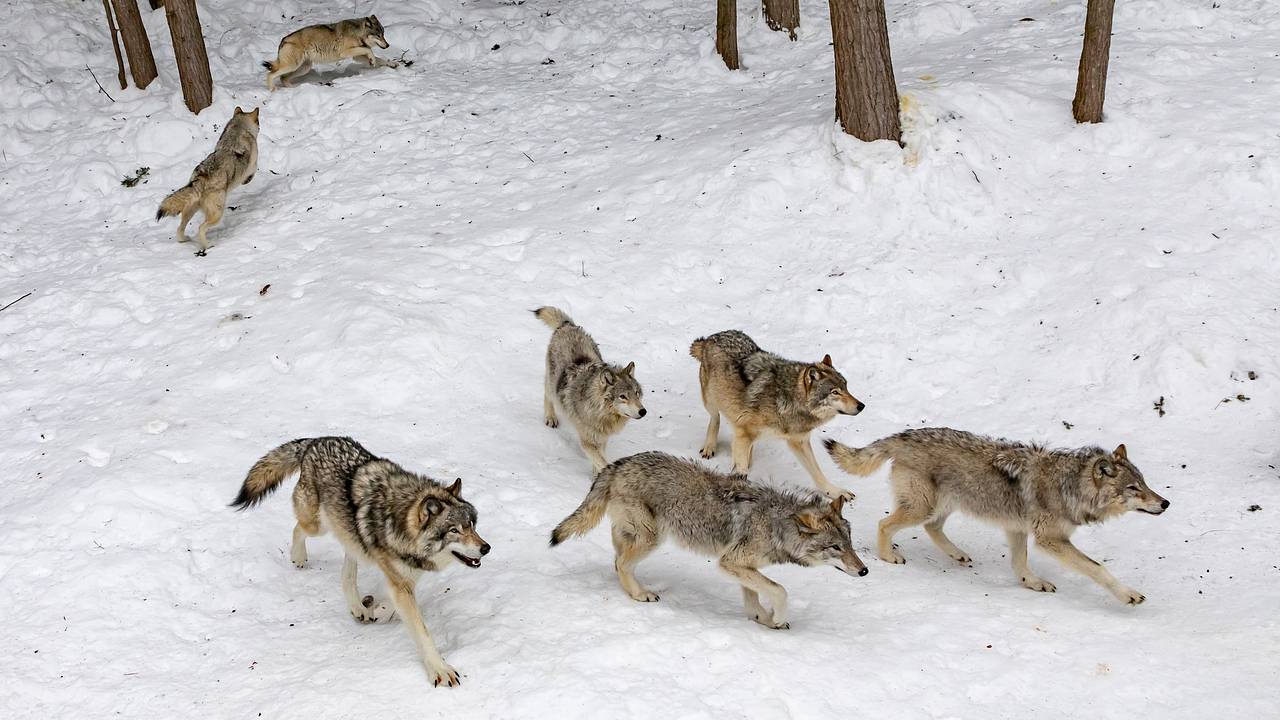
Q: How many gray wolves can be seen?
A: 7